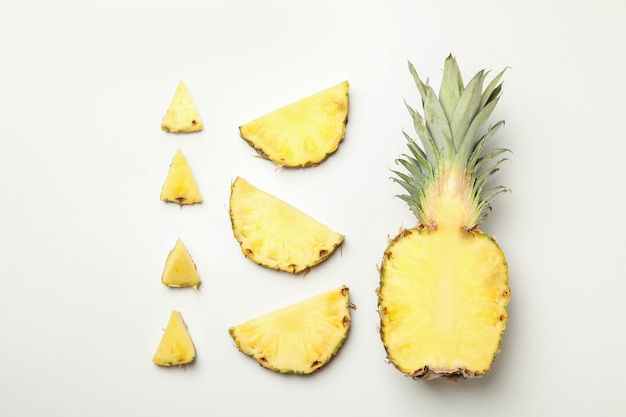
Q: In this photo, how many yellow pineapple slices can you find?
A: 7